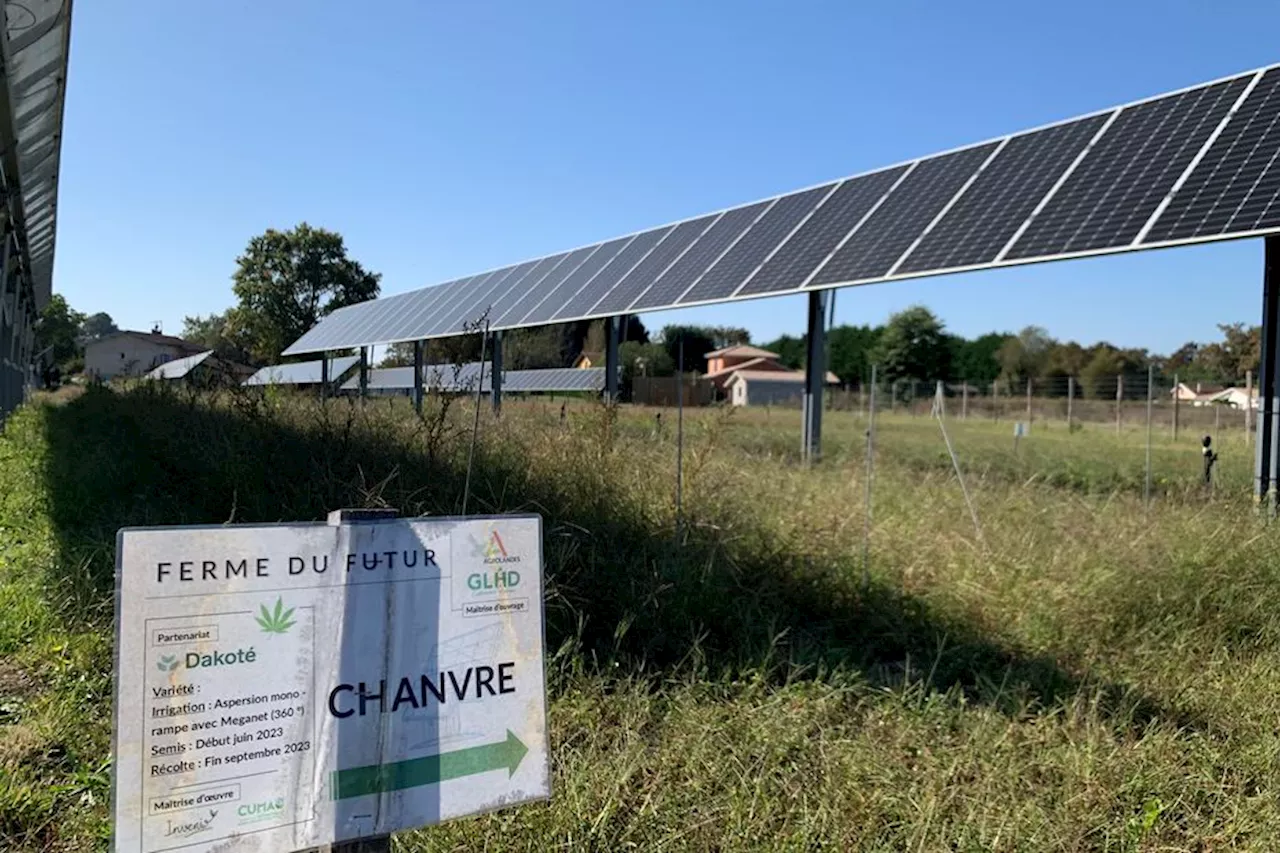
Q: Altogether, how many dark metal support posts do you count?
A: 7